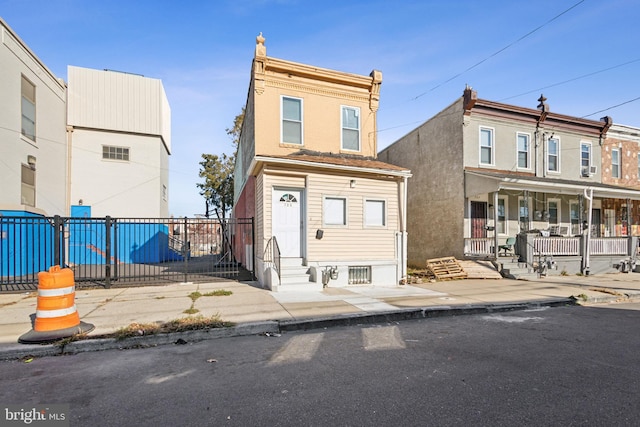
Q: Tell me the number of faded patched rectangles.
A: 2